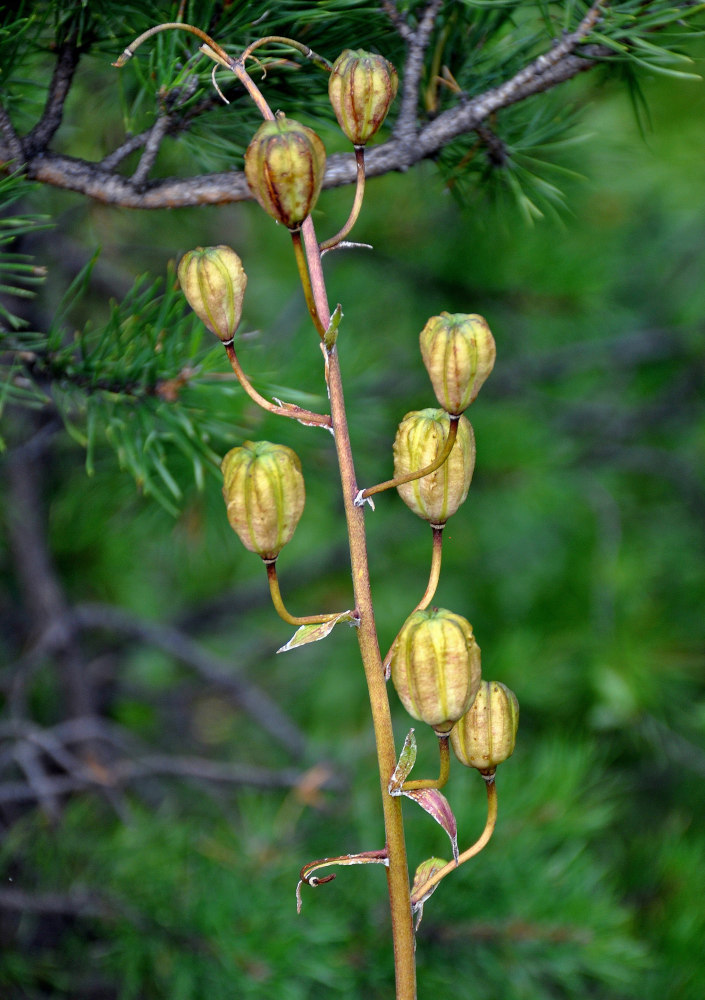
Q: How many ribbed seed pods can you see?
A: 8